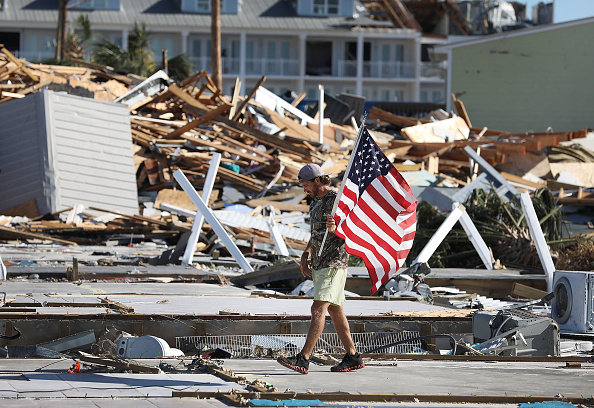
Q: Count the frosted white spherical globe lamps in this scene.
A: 0